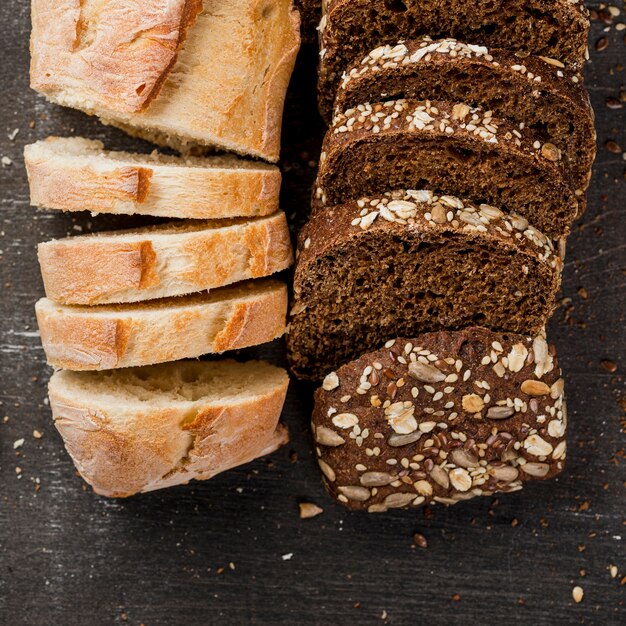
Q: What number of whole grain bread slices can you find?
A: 5